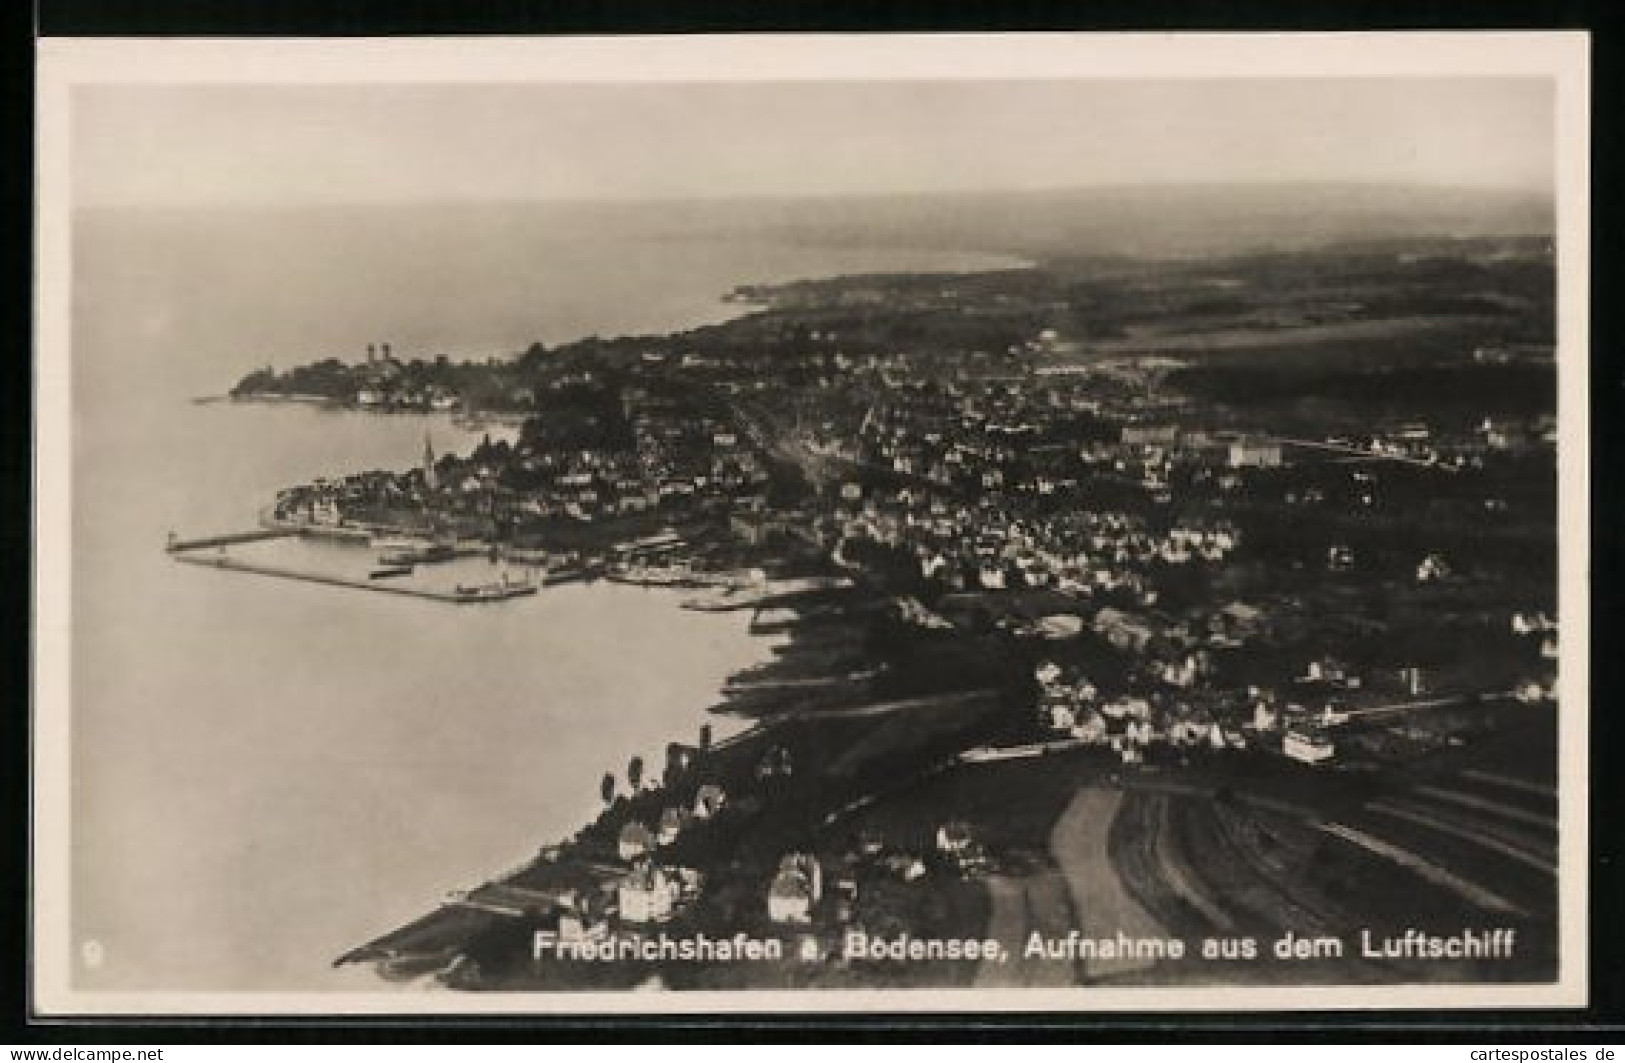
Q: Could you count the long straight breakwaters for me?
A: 2